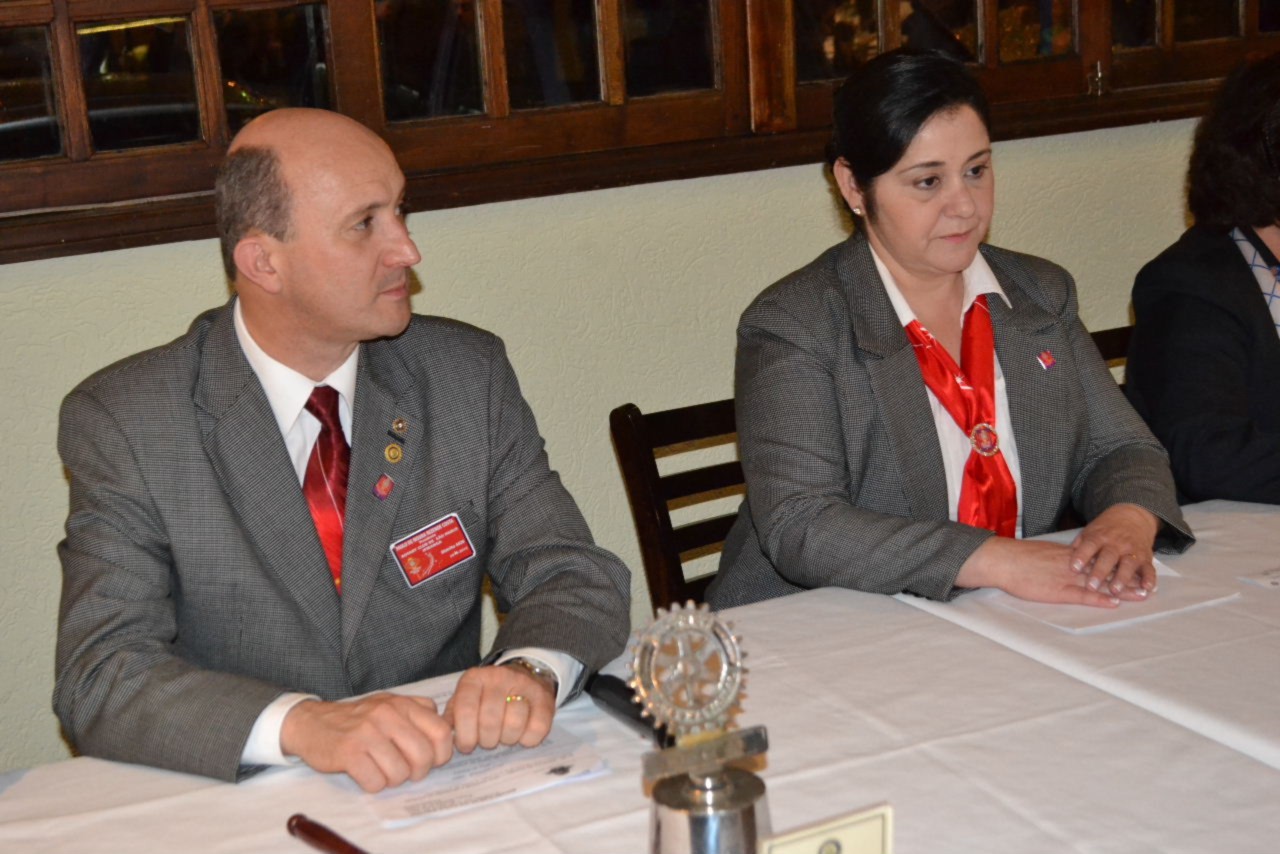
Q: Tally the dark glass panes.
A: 12